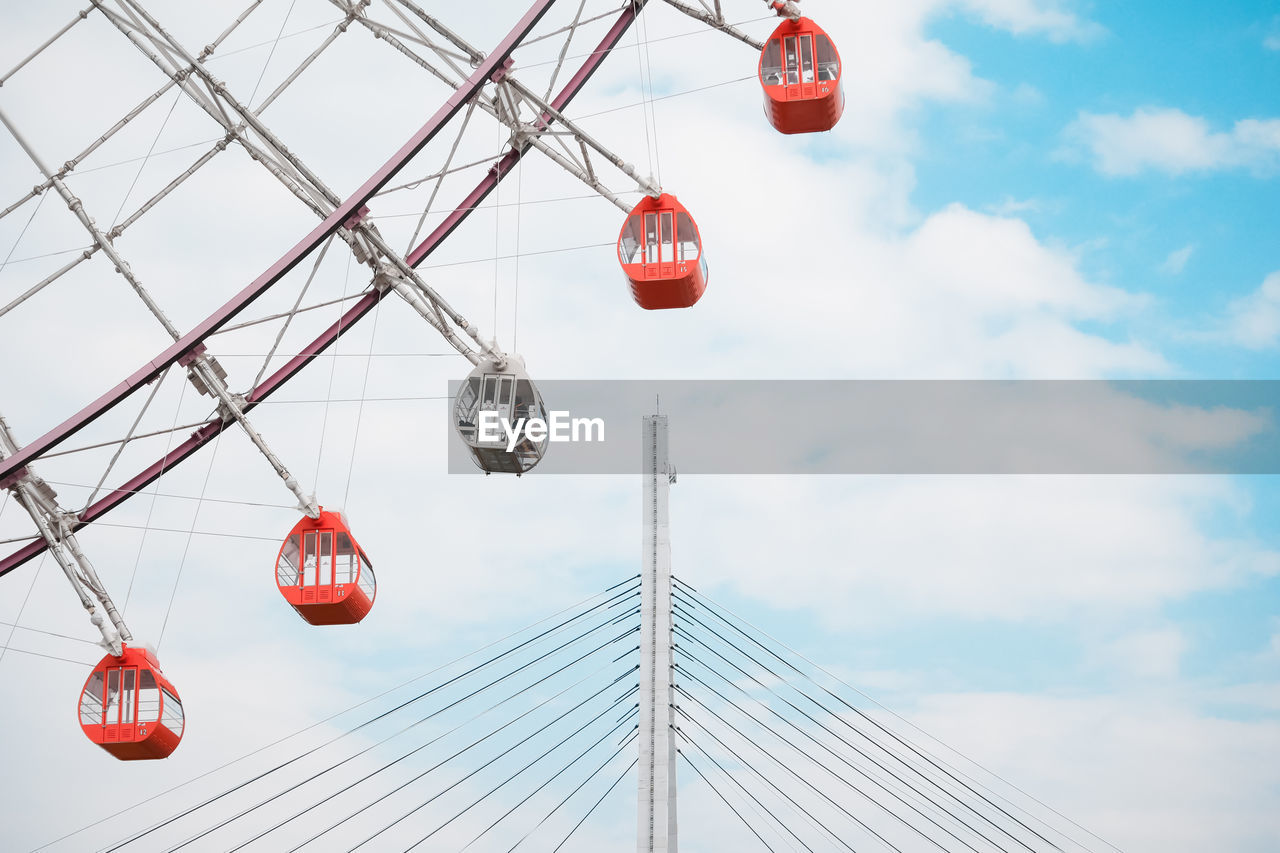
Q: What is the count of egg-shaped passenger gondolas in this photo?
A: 5